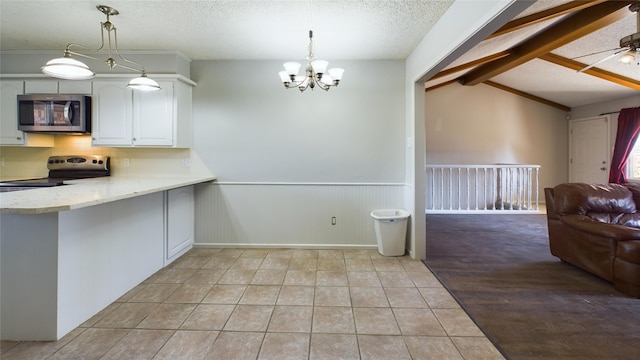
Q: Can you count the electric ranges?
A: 1